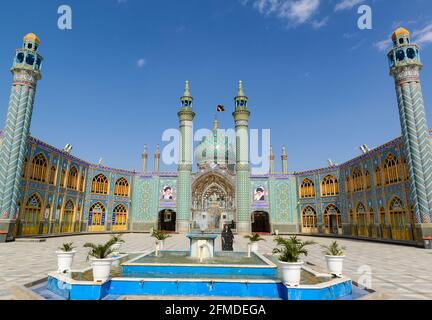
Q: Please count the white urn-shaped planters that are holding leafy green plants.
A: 7